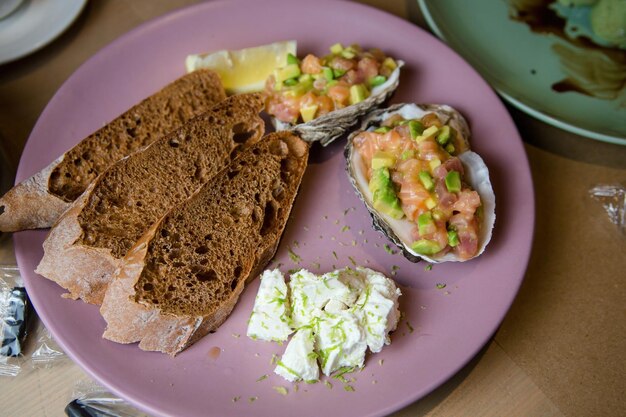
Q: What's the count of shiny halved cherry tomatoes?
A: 0